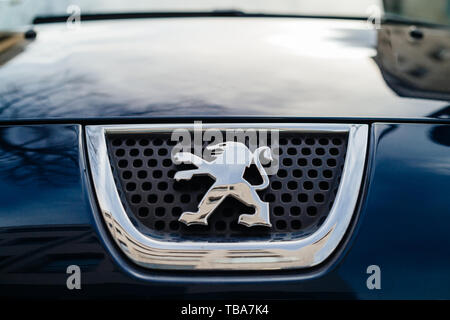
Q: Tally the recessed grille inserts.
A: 1